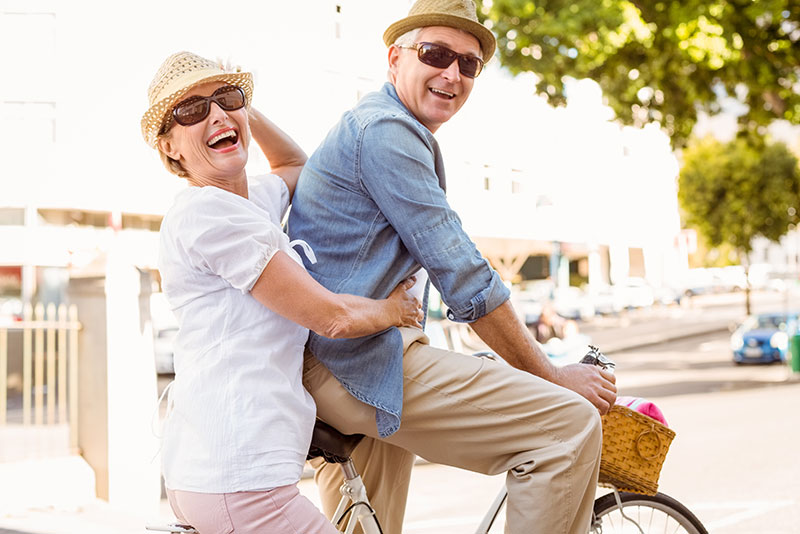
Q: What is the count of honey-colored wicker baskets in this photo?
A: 1